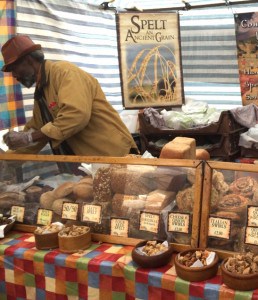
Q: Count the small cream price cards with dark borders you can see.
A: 10